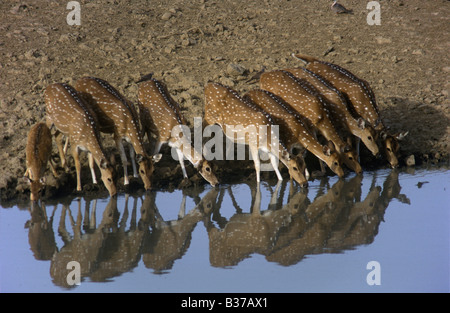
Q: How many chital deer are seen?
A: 9